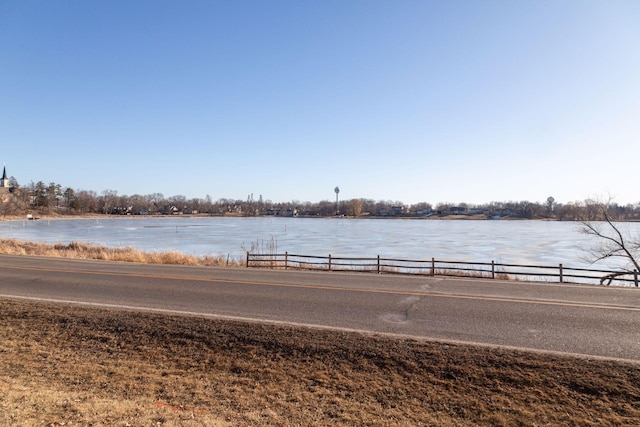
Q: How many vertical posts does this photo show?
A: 8